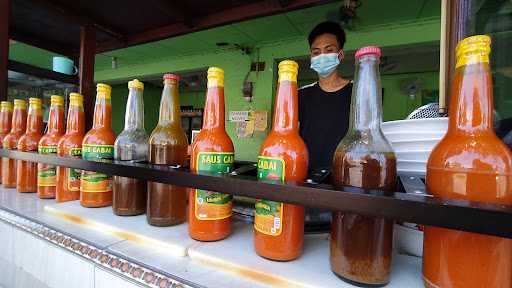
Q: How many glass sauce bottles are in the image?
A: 12